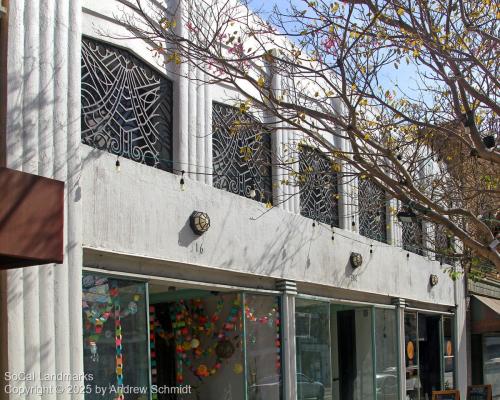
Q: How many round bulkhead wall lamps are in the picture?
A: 3